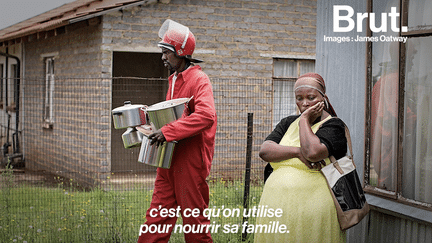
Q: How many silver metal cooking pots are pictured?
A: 4